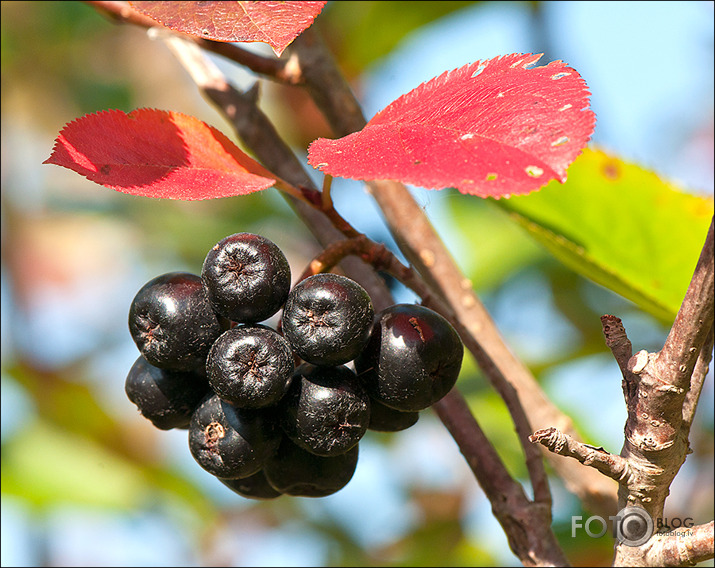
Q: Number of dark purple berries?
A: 11